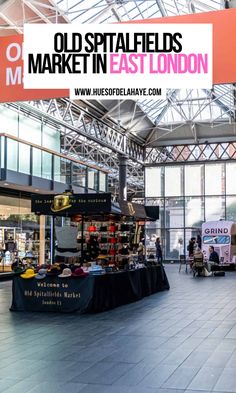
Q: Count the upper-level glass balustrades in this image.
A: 1